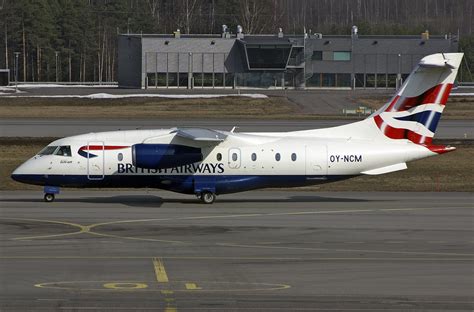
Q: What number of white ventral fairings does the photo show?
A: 1